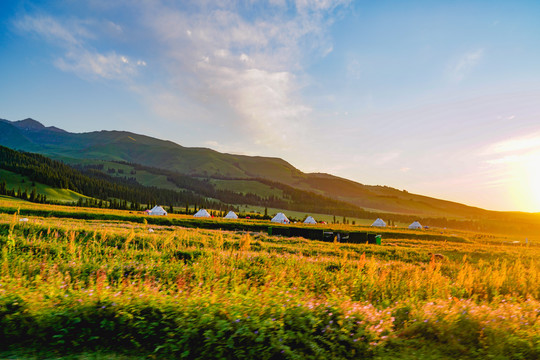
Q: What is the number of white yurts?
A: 7